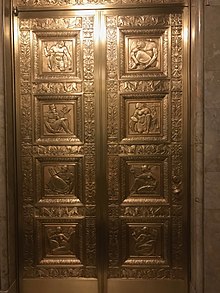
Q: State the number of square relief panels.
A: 8